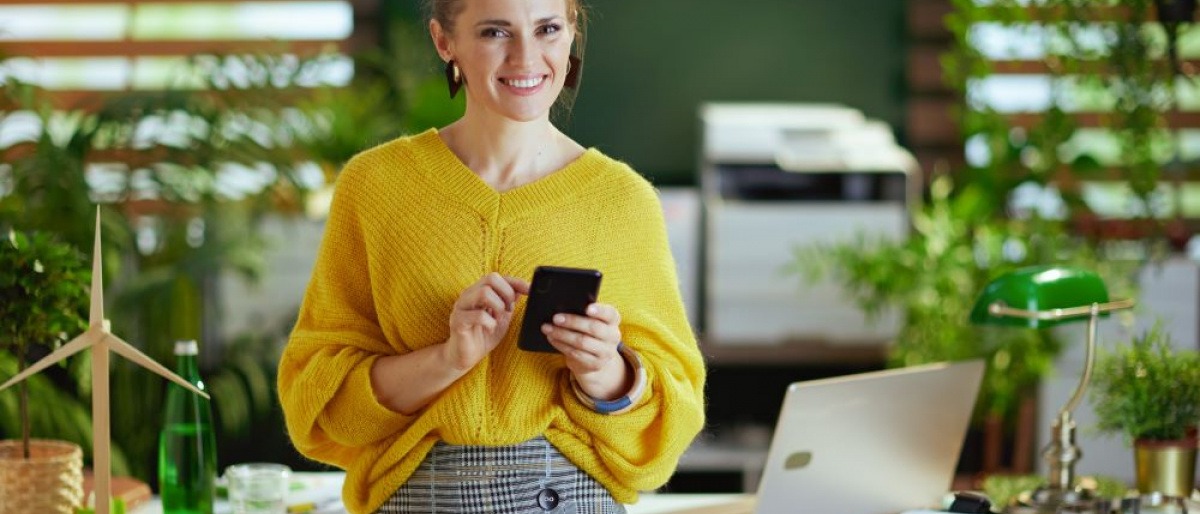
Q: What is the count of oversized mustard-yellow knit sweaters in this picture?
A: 1